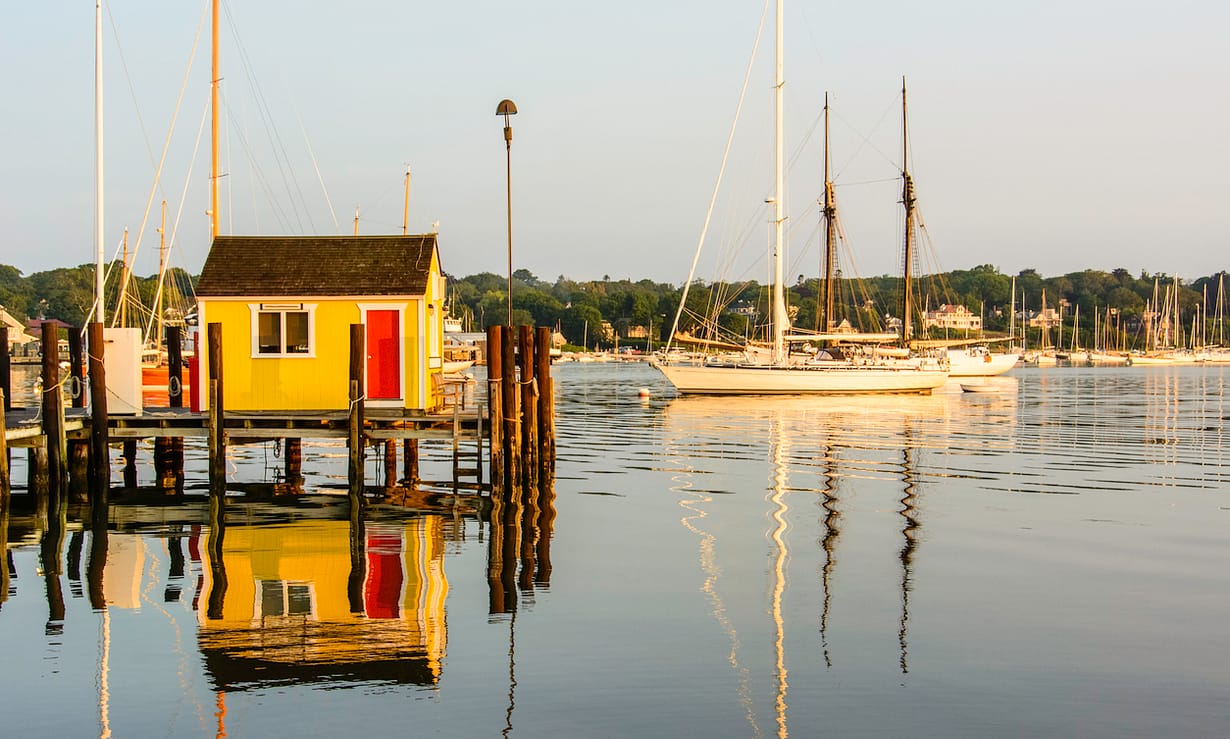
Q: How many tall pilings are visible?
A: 11